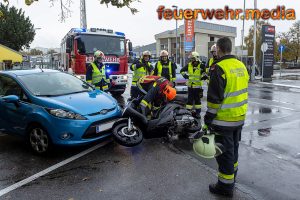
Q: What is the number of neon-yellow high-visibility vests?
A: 6